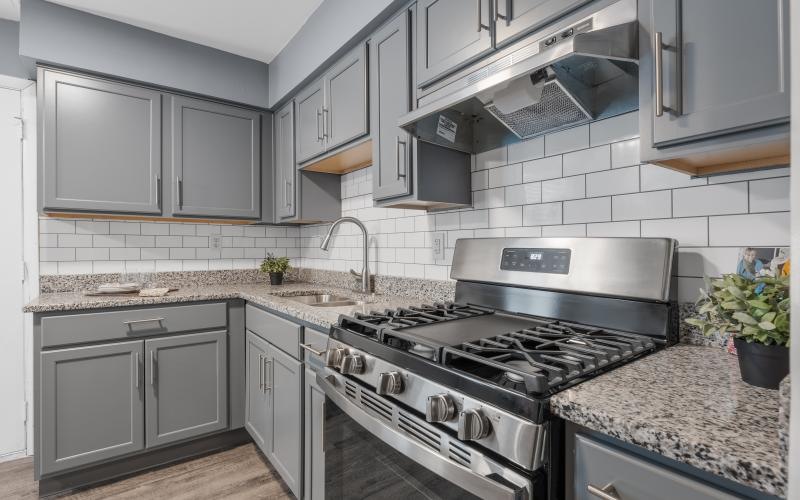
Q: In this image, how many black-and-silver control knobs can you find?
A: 5